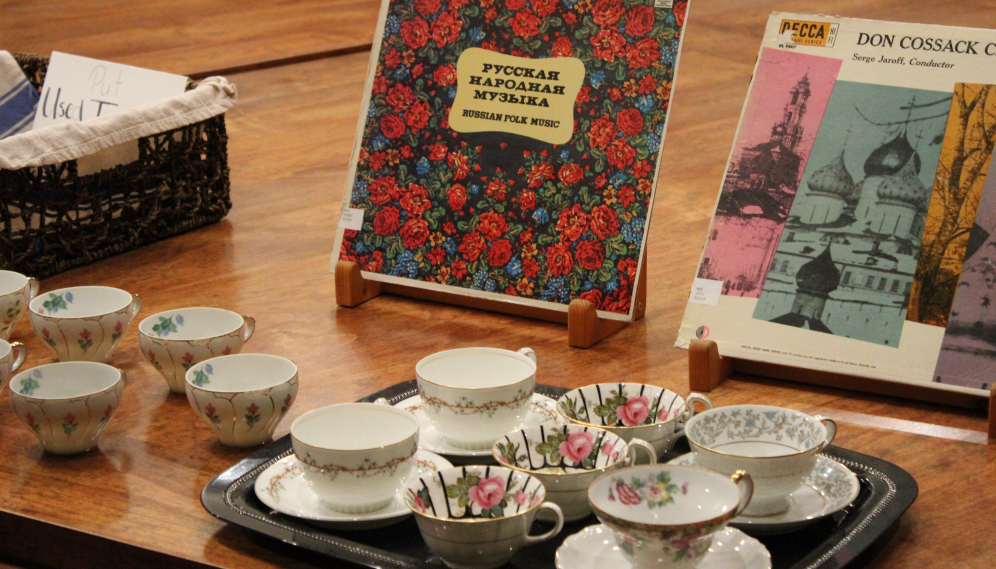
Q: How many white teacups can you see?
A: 13